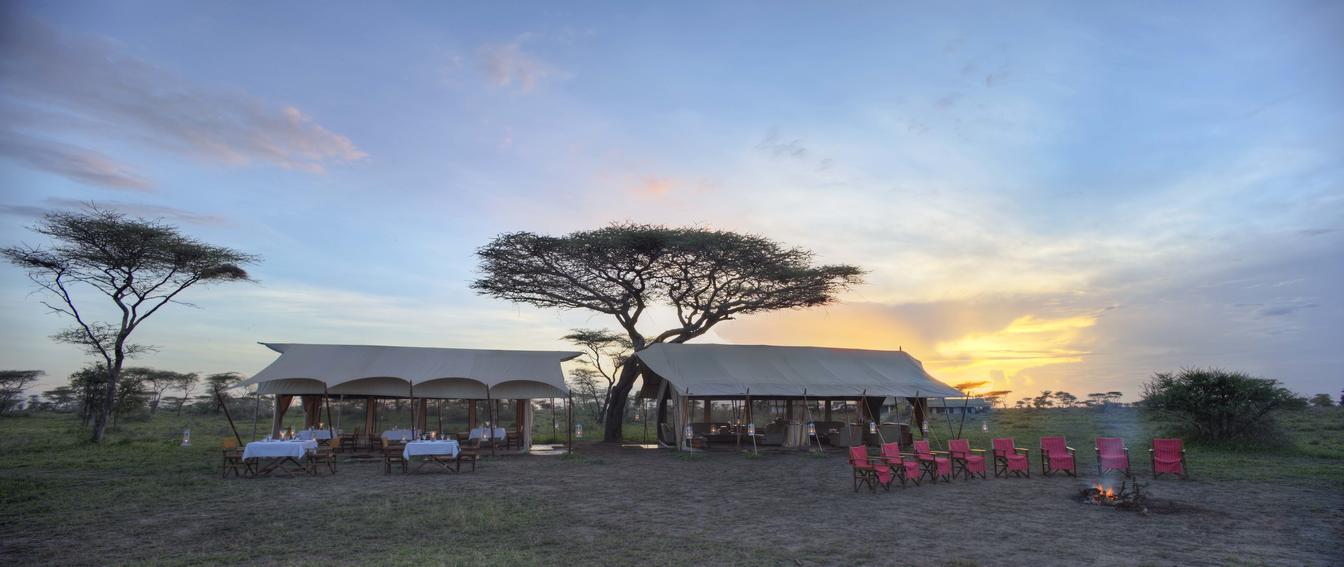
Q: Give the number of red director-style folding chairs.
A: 8